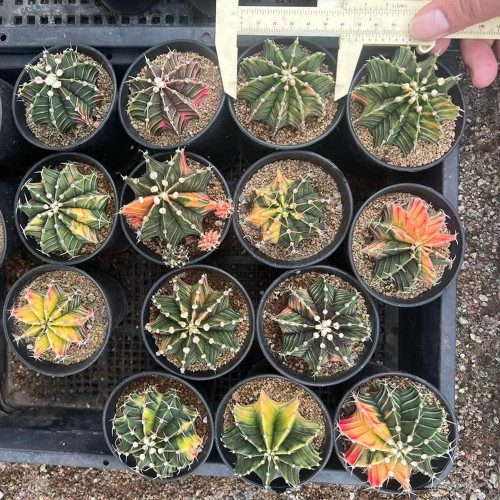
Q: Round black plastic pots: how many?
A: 14